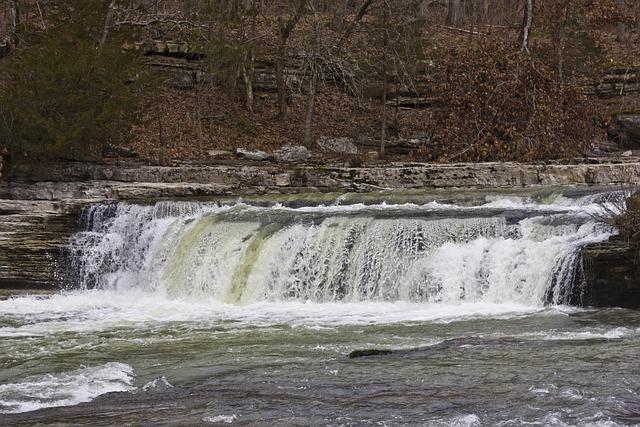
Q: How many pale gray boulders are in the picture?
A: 3